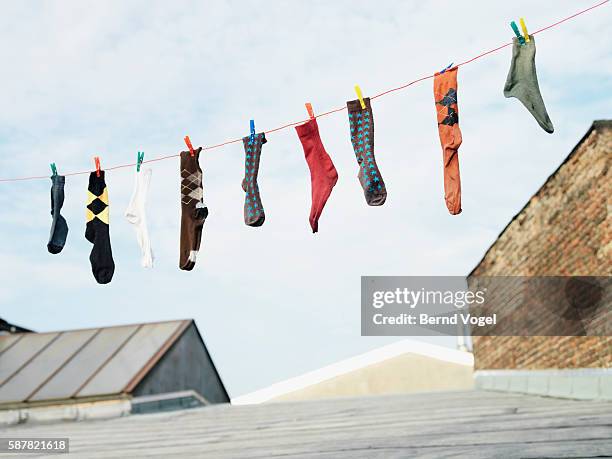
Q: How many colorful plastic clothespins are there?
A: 10